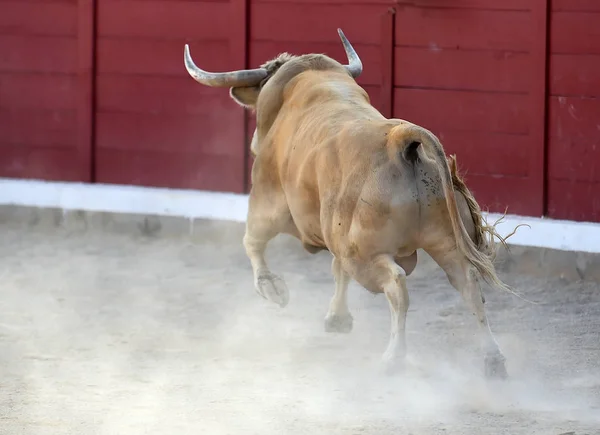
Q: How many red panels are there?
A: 5